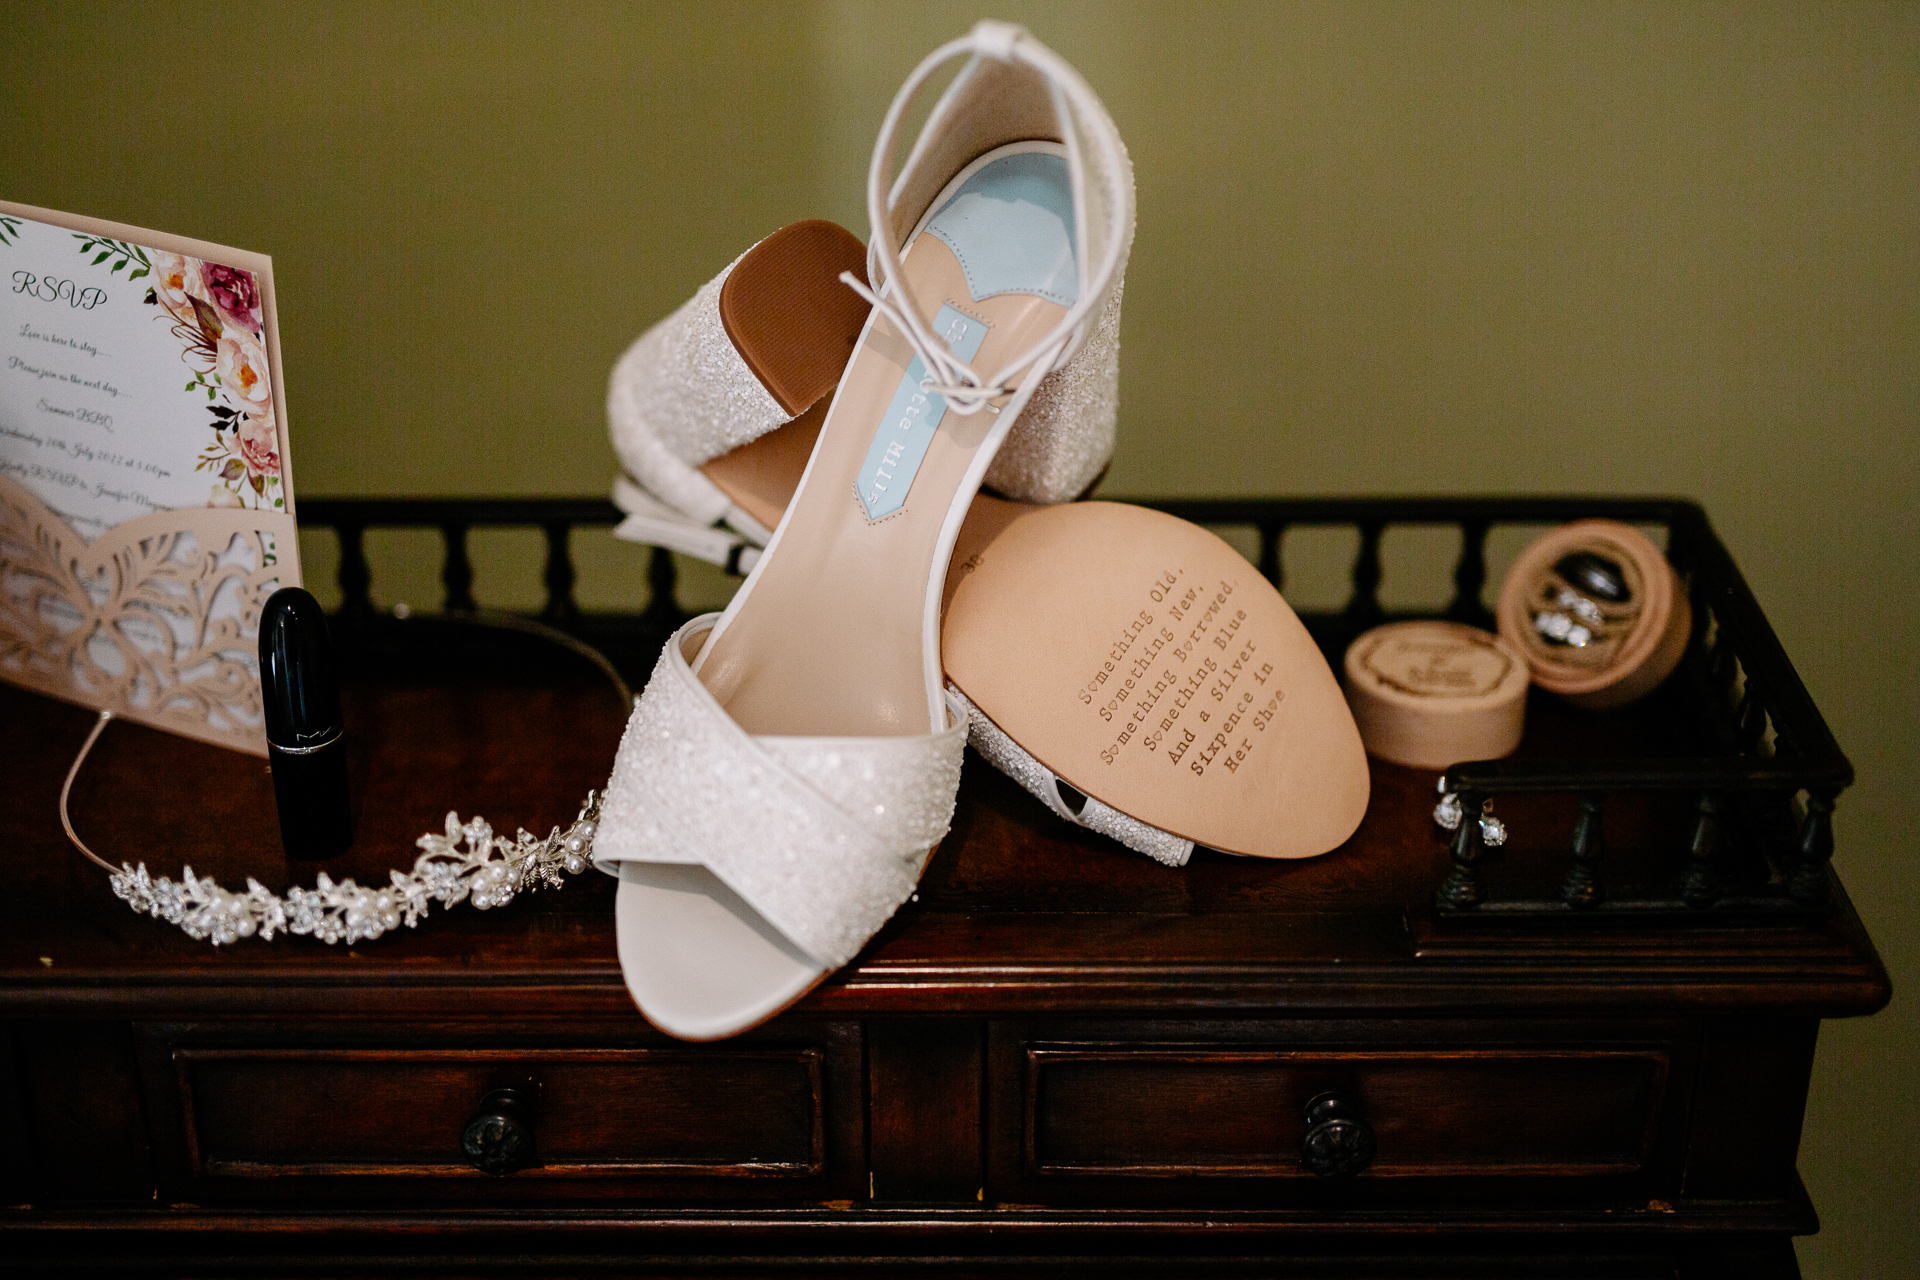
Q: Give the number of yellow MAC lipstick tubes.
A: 0